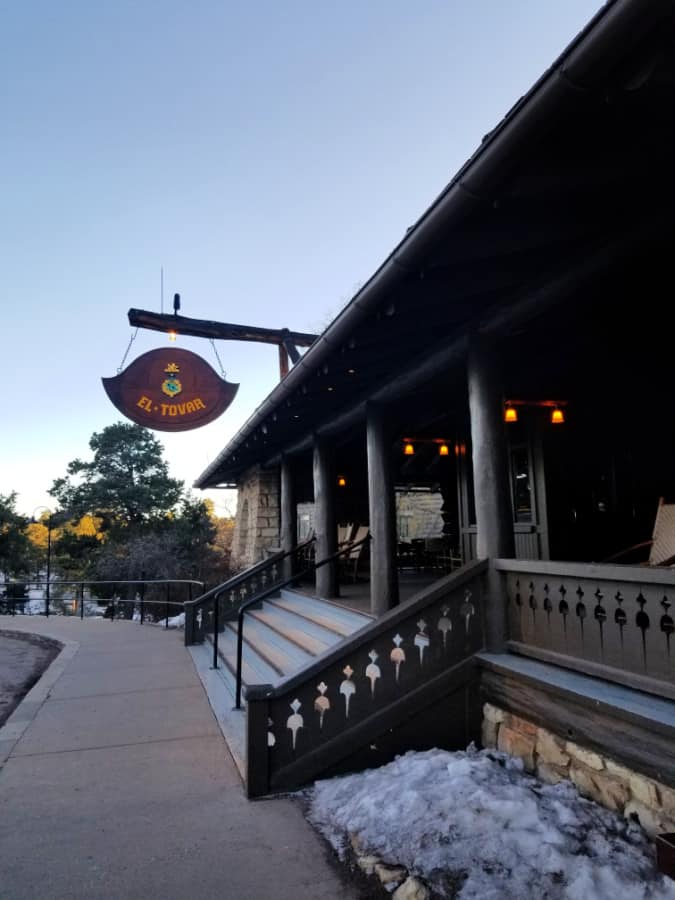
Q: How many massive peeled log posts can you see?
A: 4